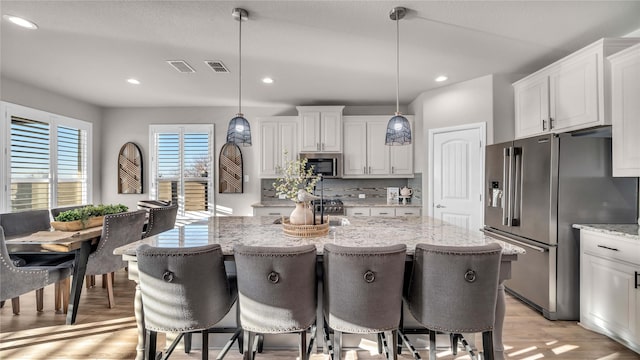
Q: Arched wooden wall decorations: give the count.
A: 2